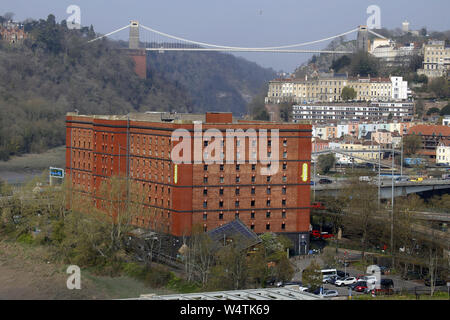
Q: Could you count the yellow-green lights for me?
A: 2